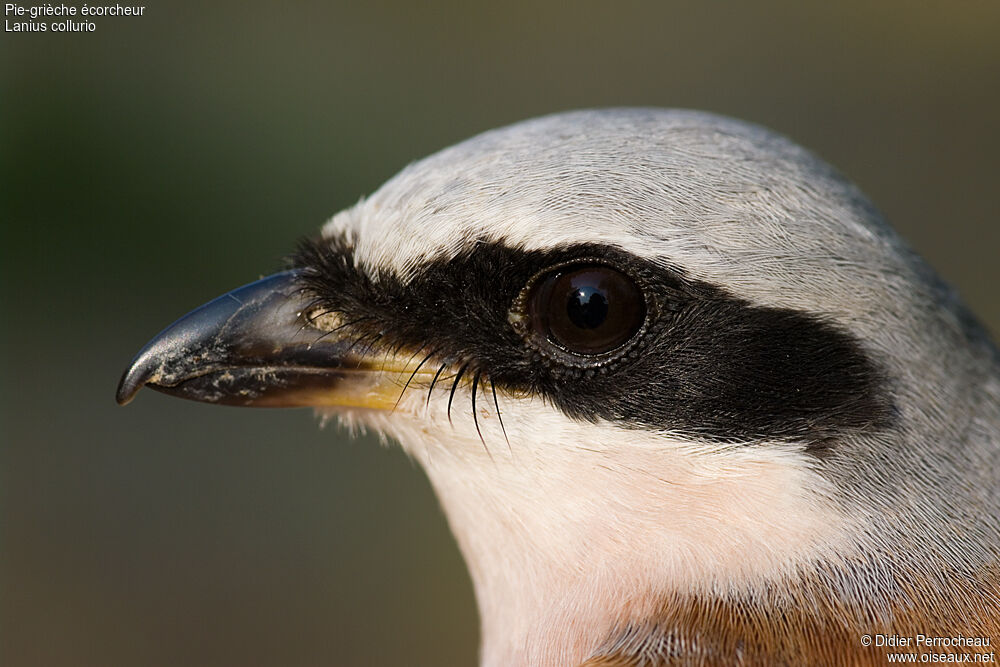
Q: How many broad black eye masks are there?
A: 1